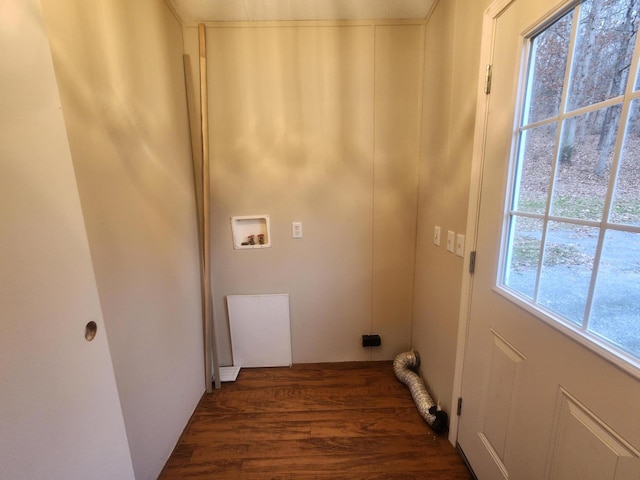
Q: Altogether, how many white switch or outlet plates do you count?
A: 4